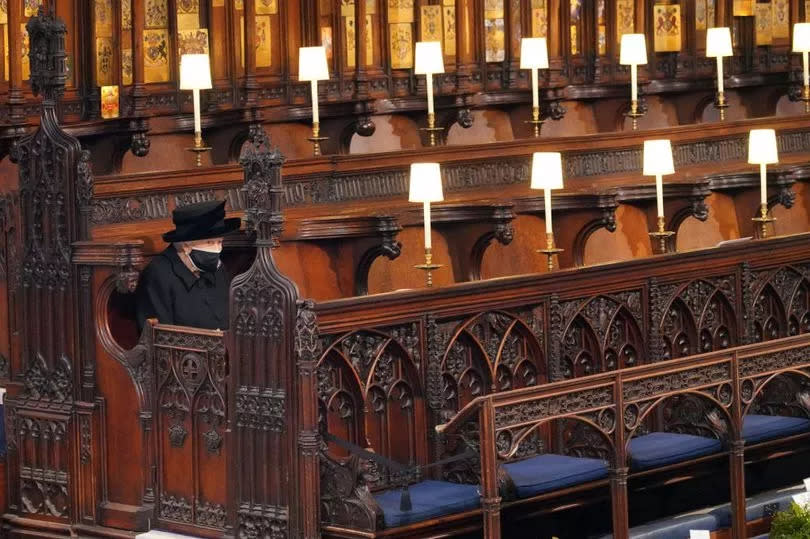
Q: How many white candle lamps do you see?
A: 11